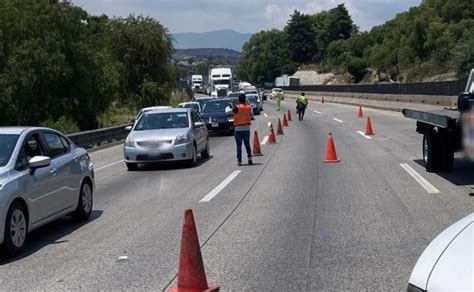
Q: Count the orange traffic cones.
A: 10